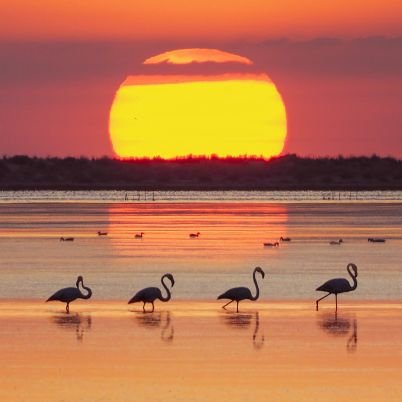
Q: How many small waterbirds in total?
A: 8